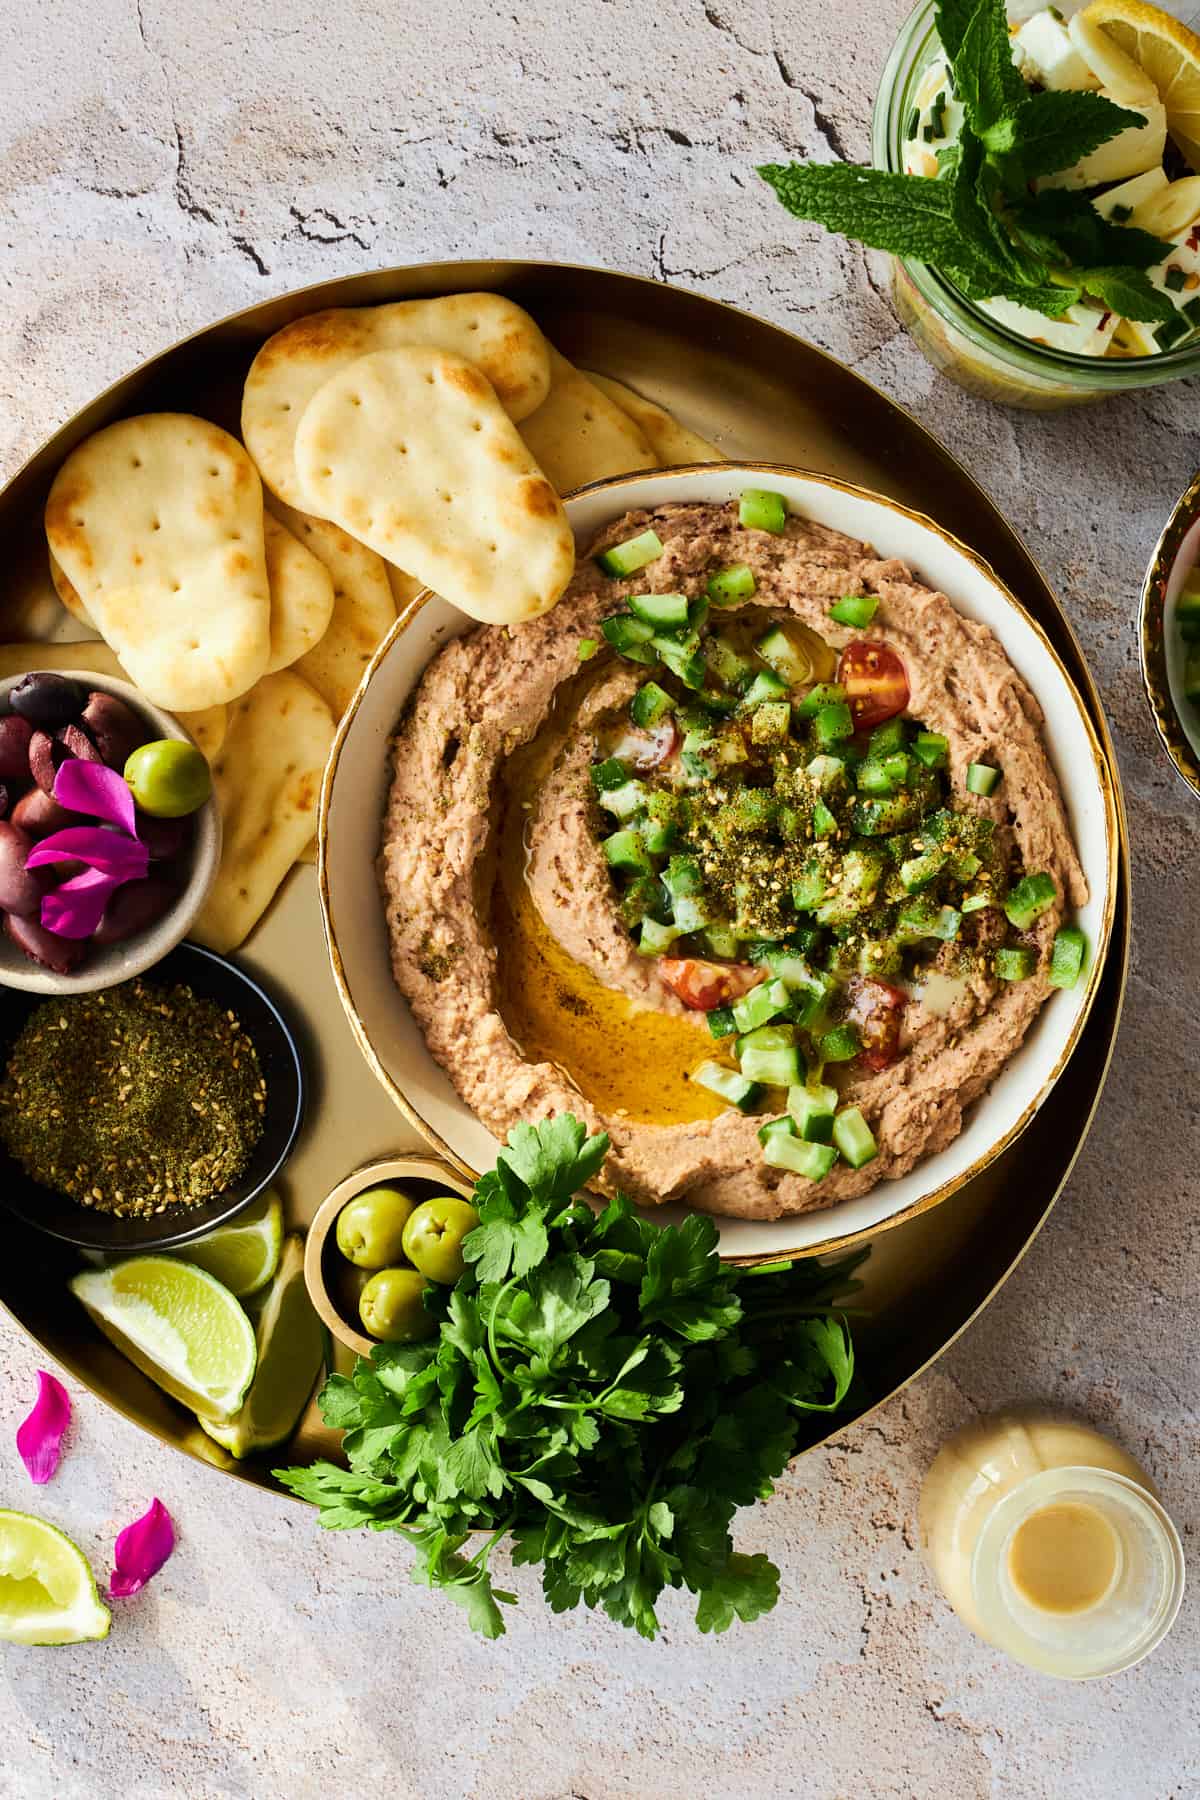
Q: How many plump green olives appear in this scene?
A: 4